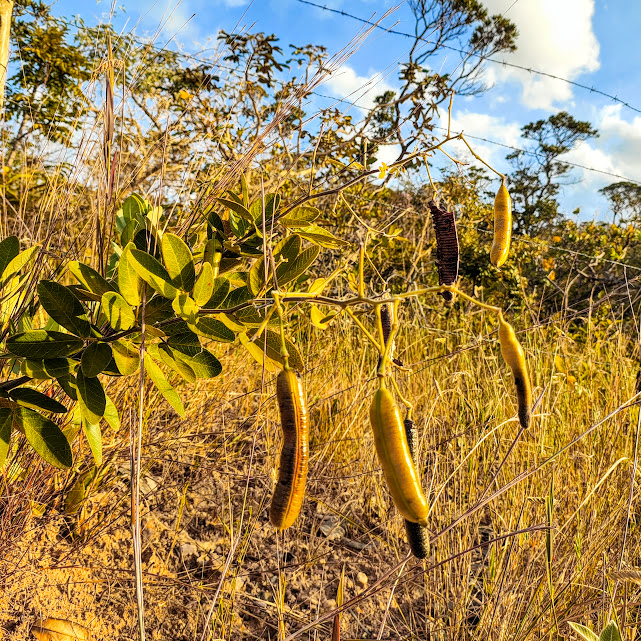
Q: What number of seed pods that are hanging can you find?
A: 7